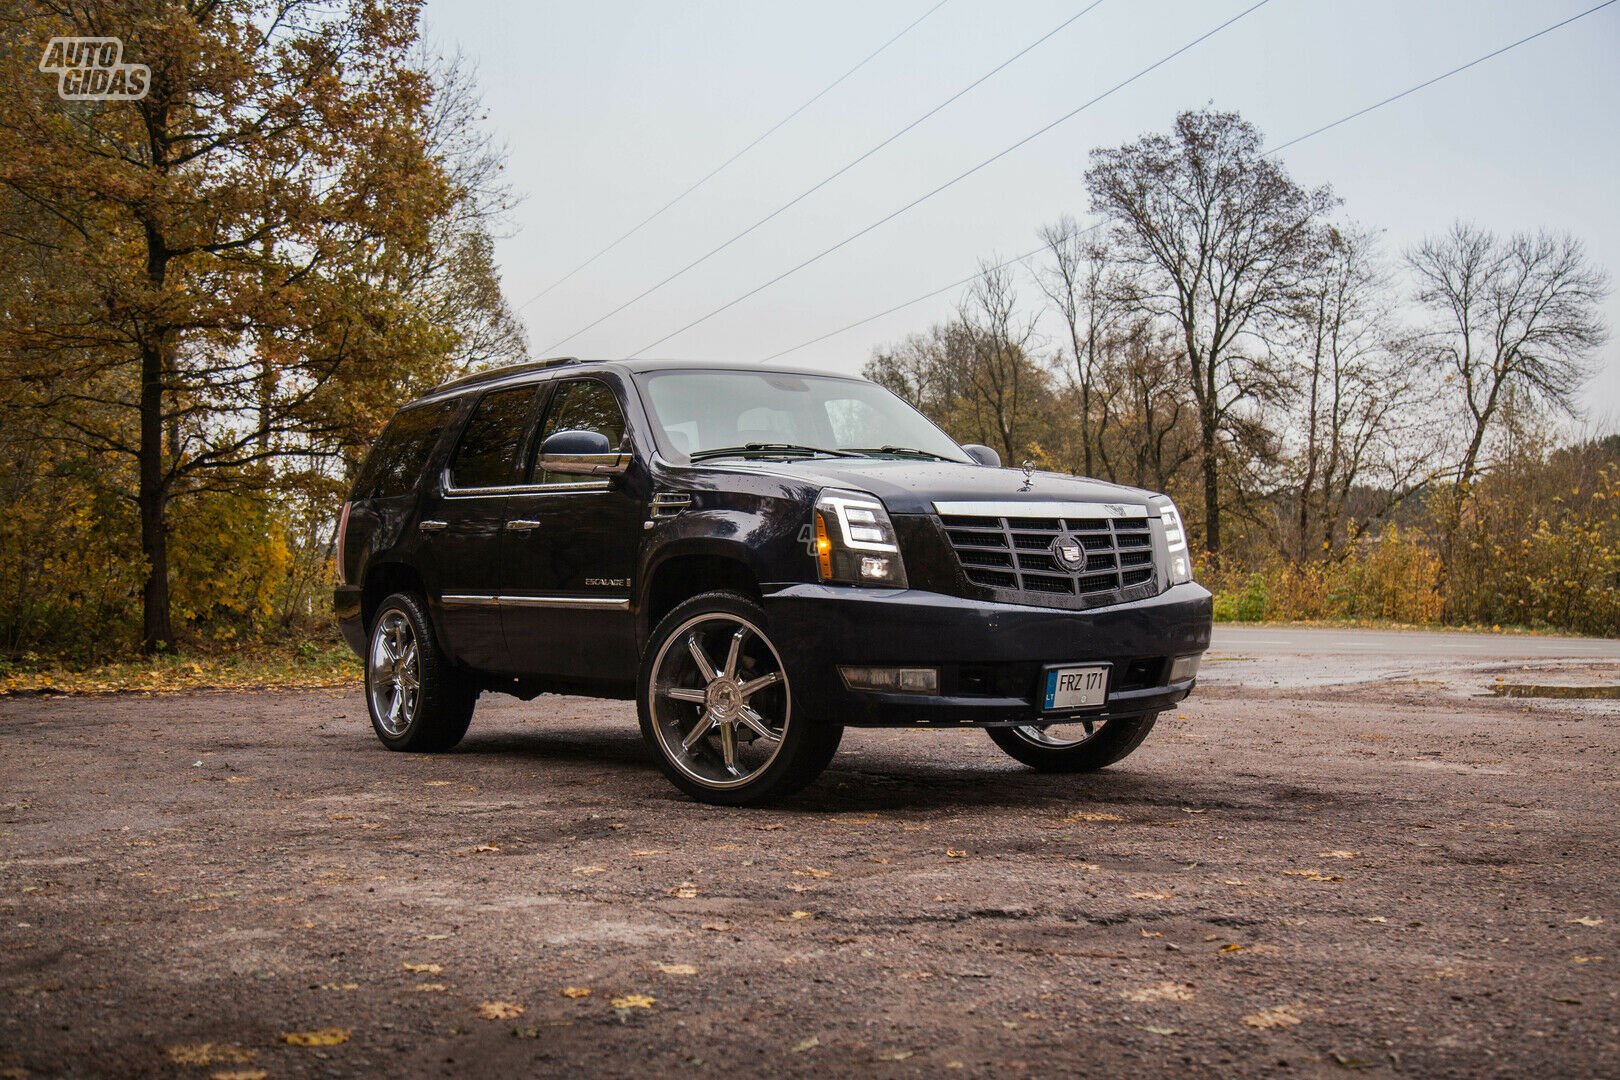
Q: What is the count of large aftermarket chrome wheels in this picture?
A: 3